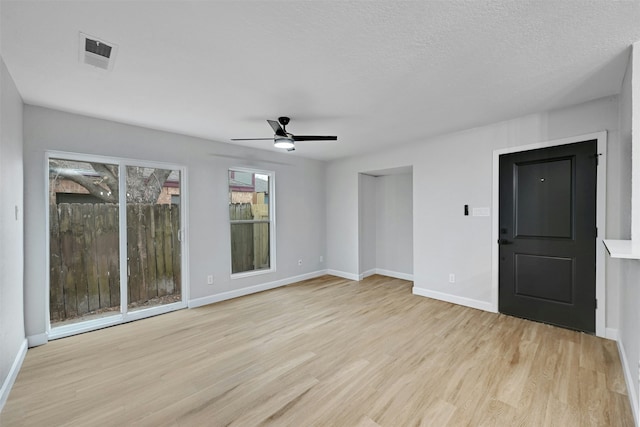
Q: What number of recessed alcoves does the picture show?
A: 1